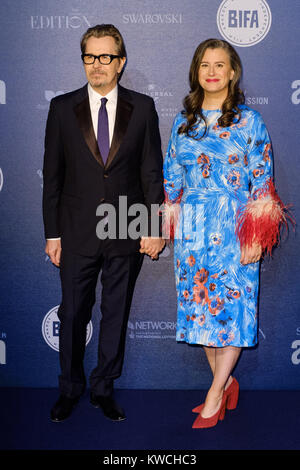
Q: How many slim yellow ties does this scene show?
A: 0